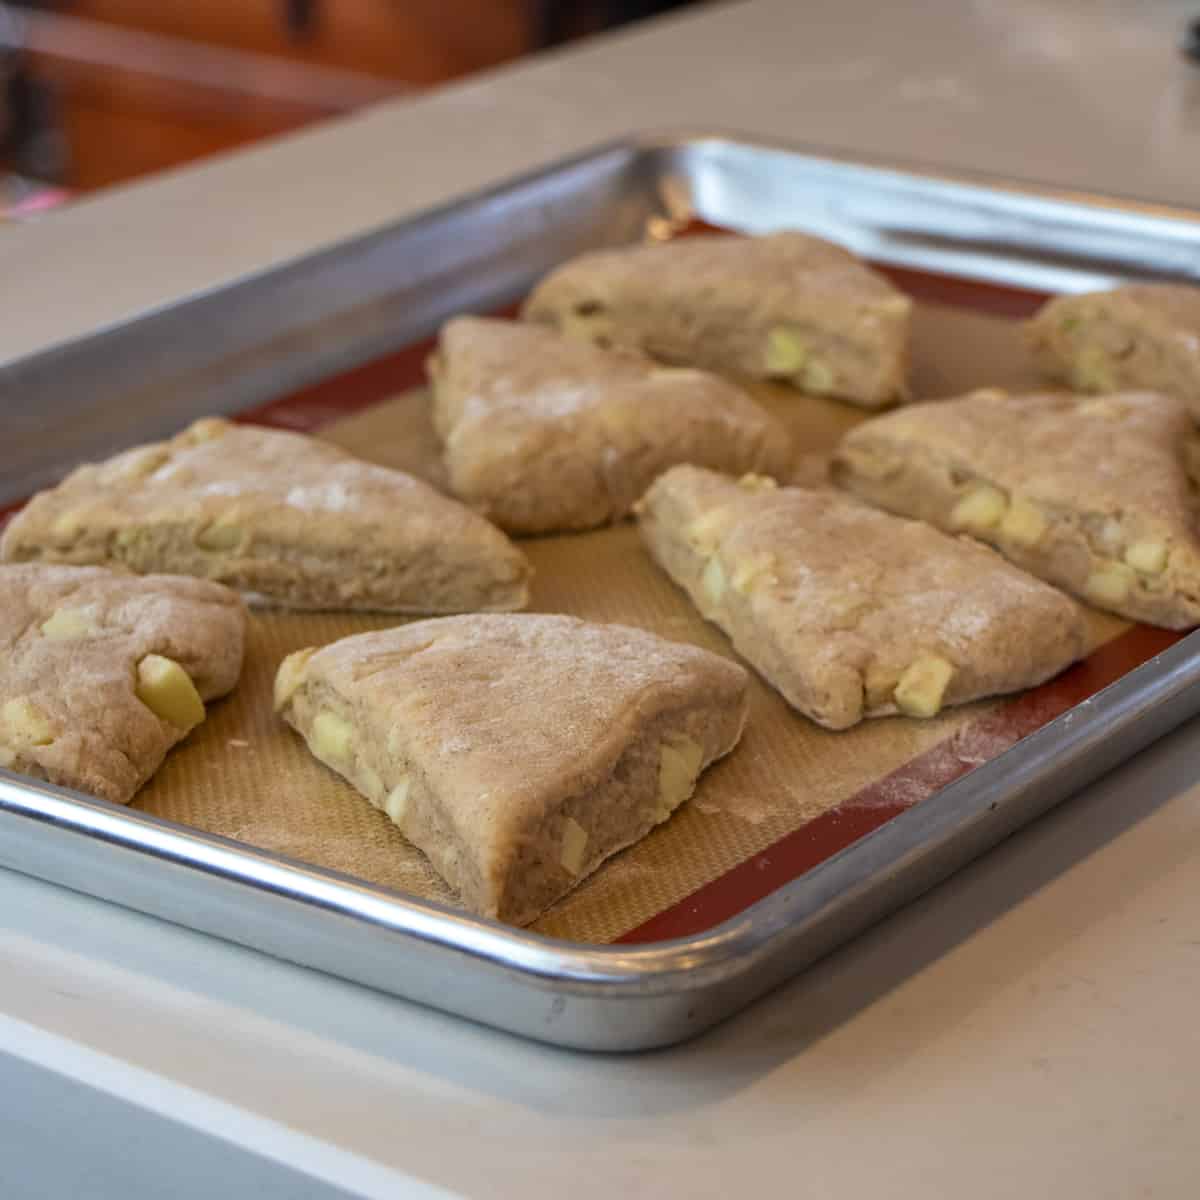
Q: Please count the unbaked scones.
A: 8